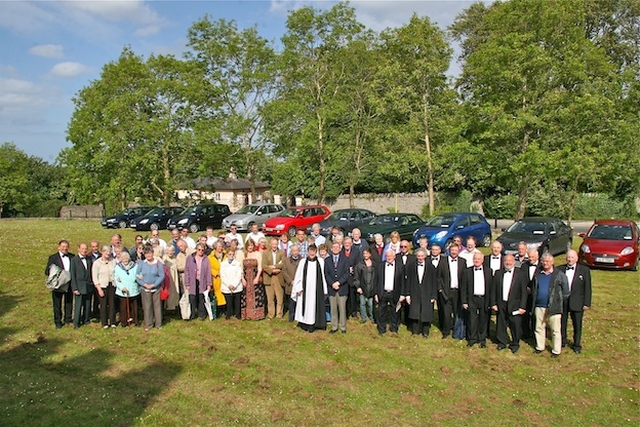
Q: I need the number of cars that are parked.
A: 10